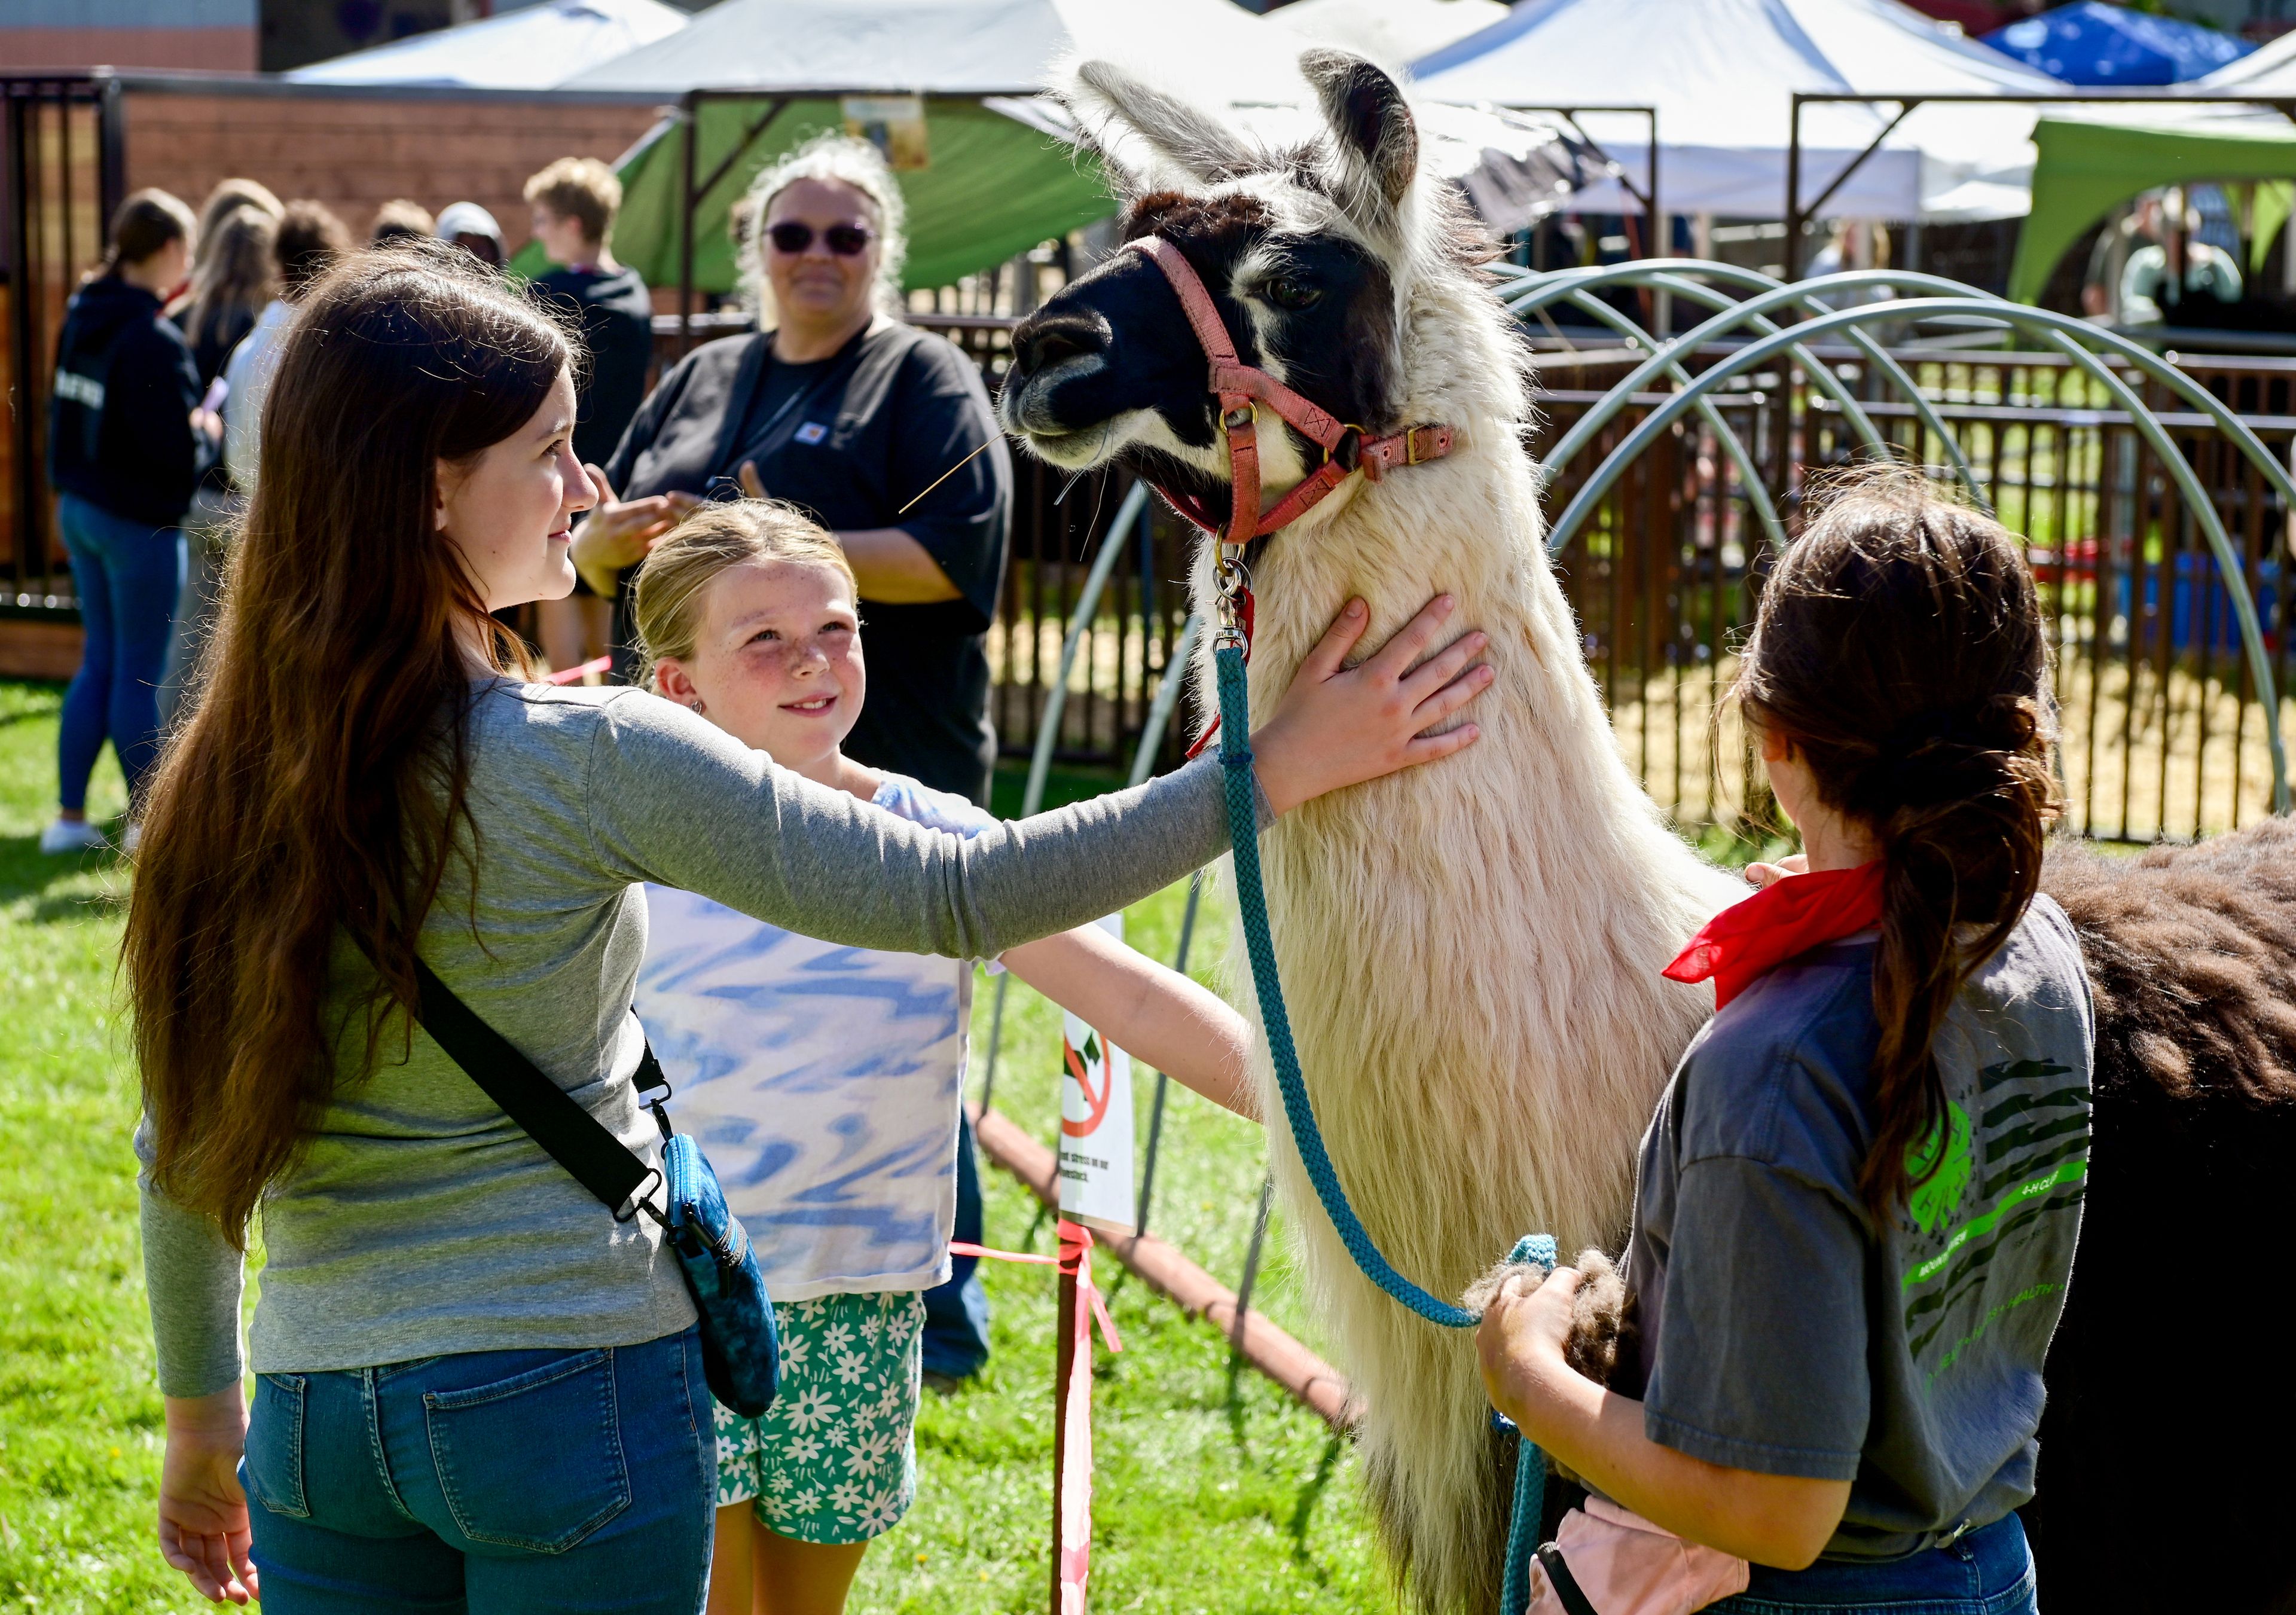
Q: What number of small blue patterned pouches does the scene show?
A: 1